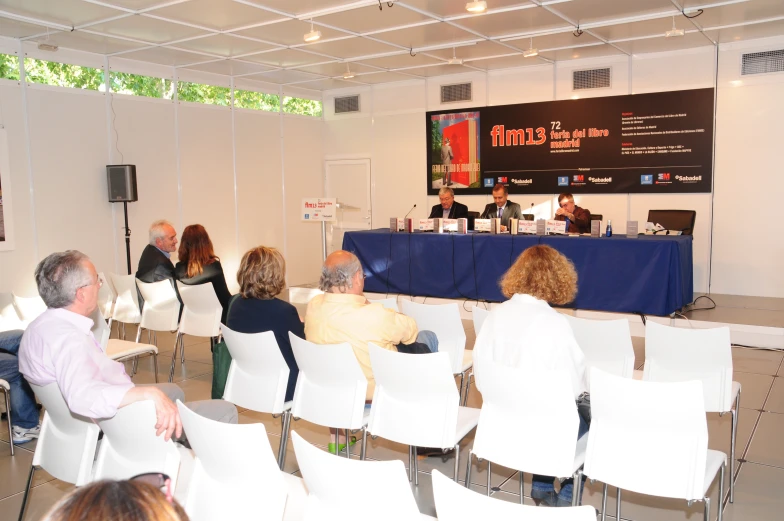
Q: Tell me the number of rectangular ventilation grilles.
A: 4